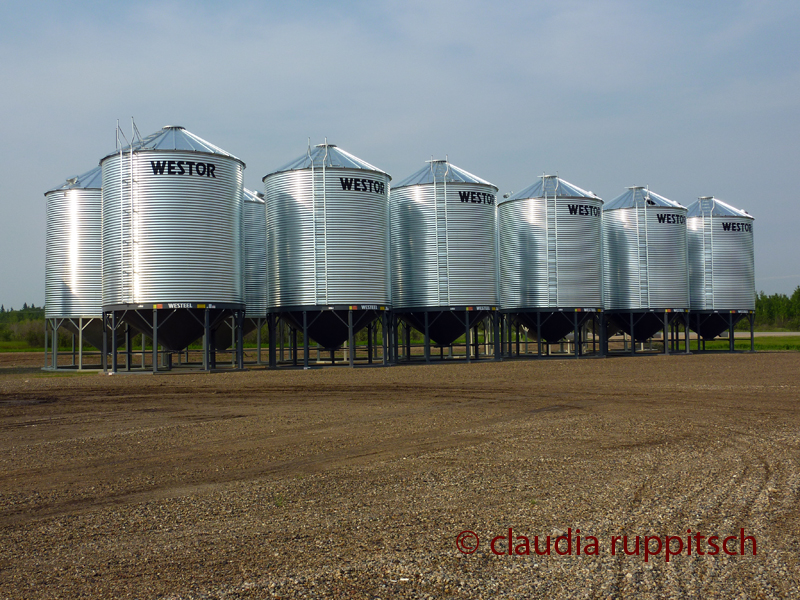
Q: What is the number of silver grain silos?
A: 8